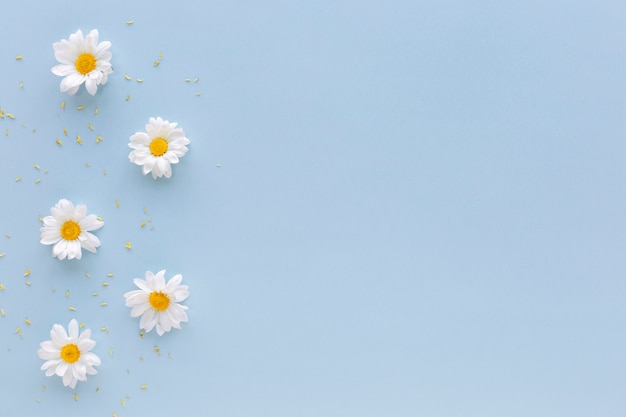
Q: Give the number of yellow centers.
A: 5